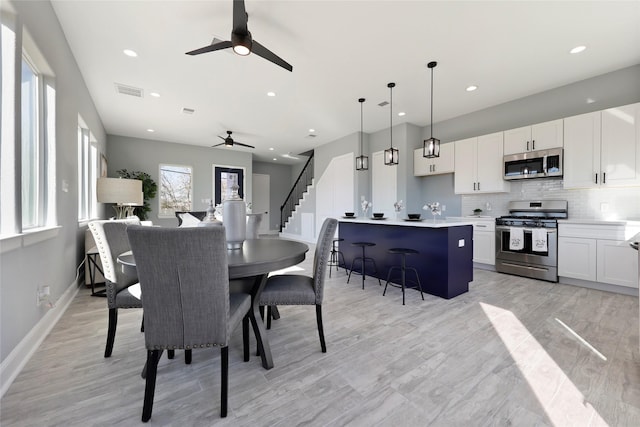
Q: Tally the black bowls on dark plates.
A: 3